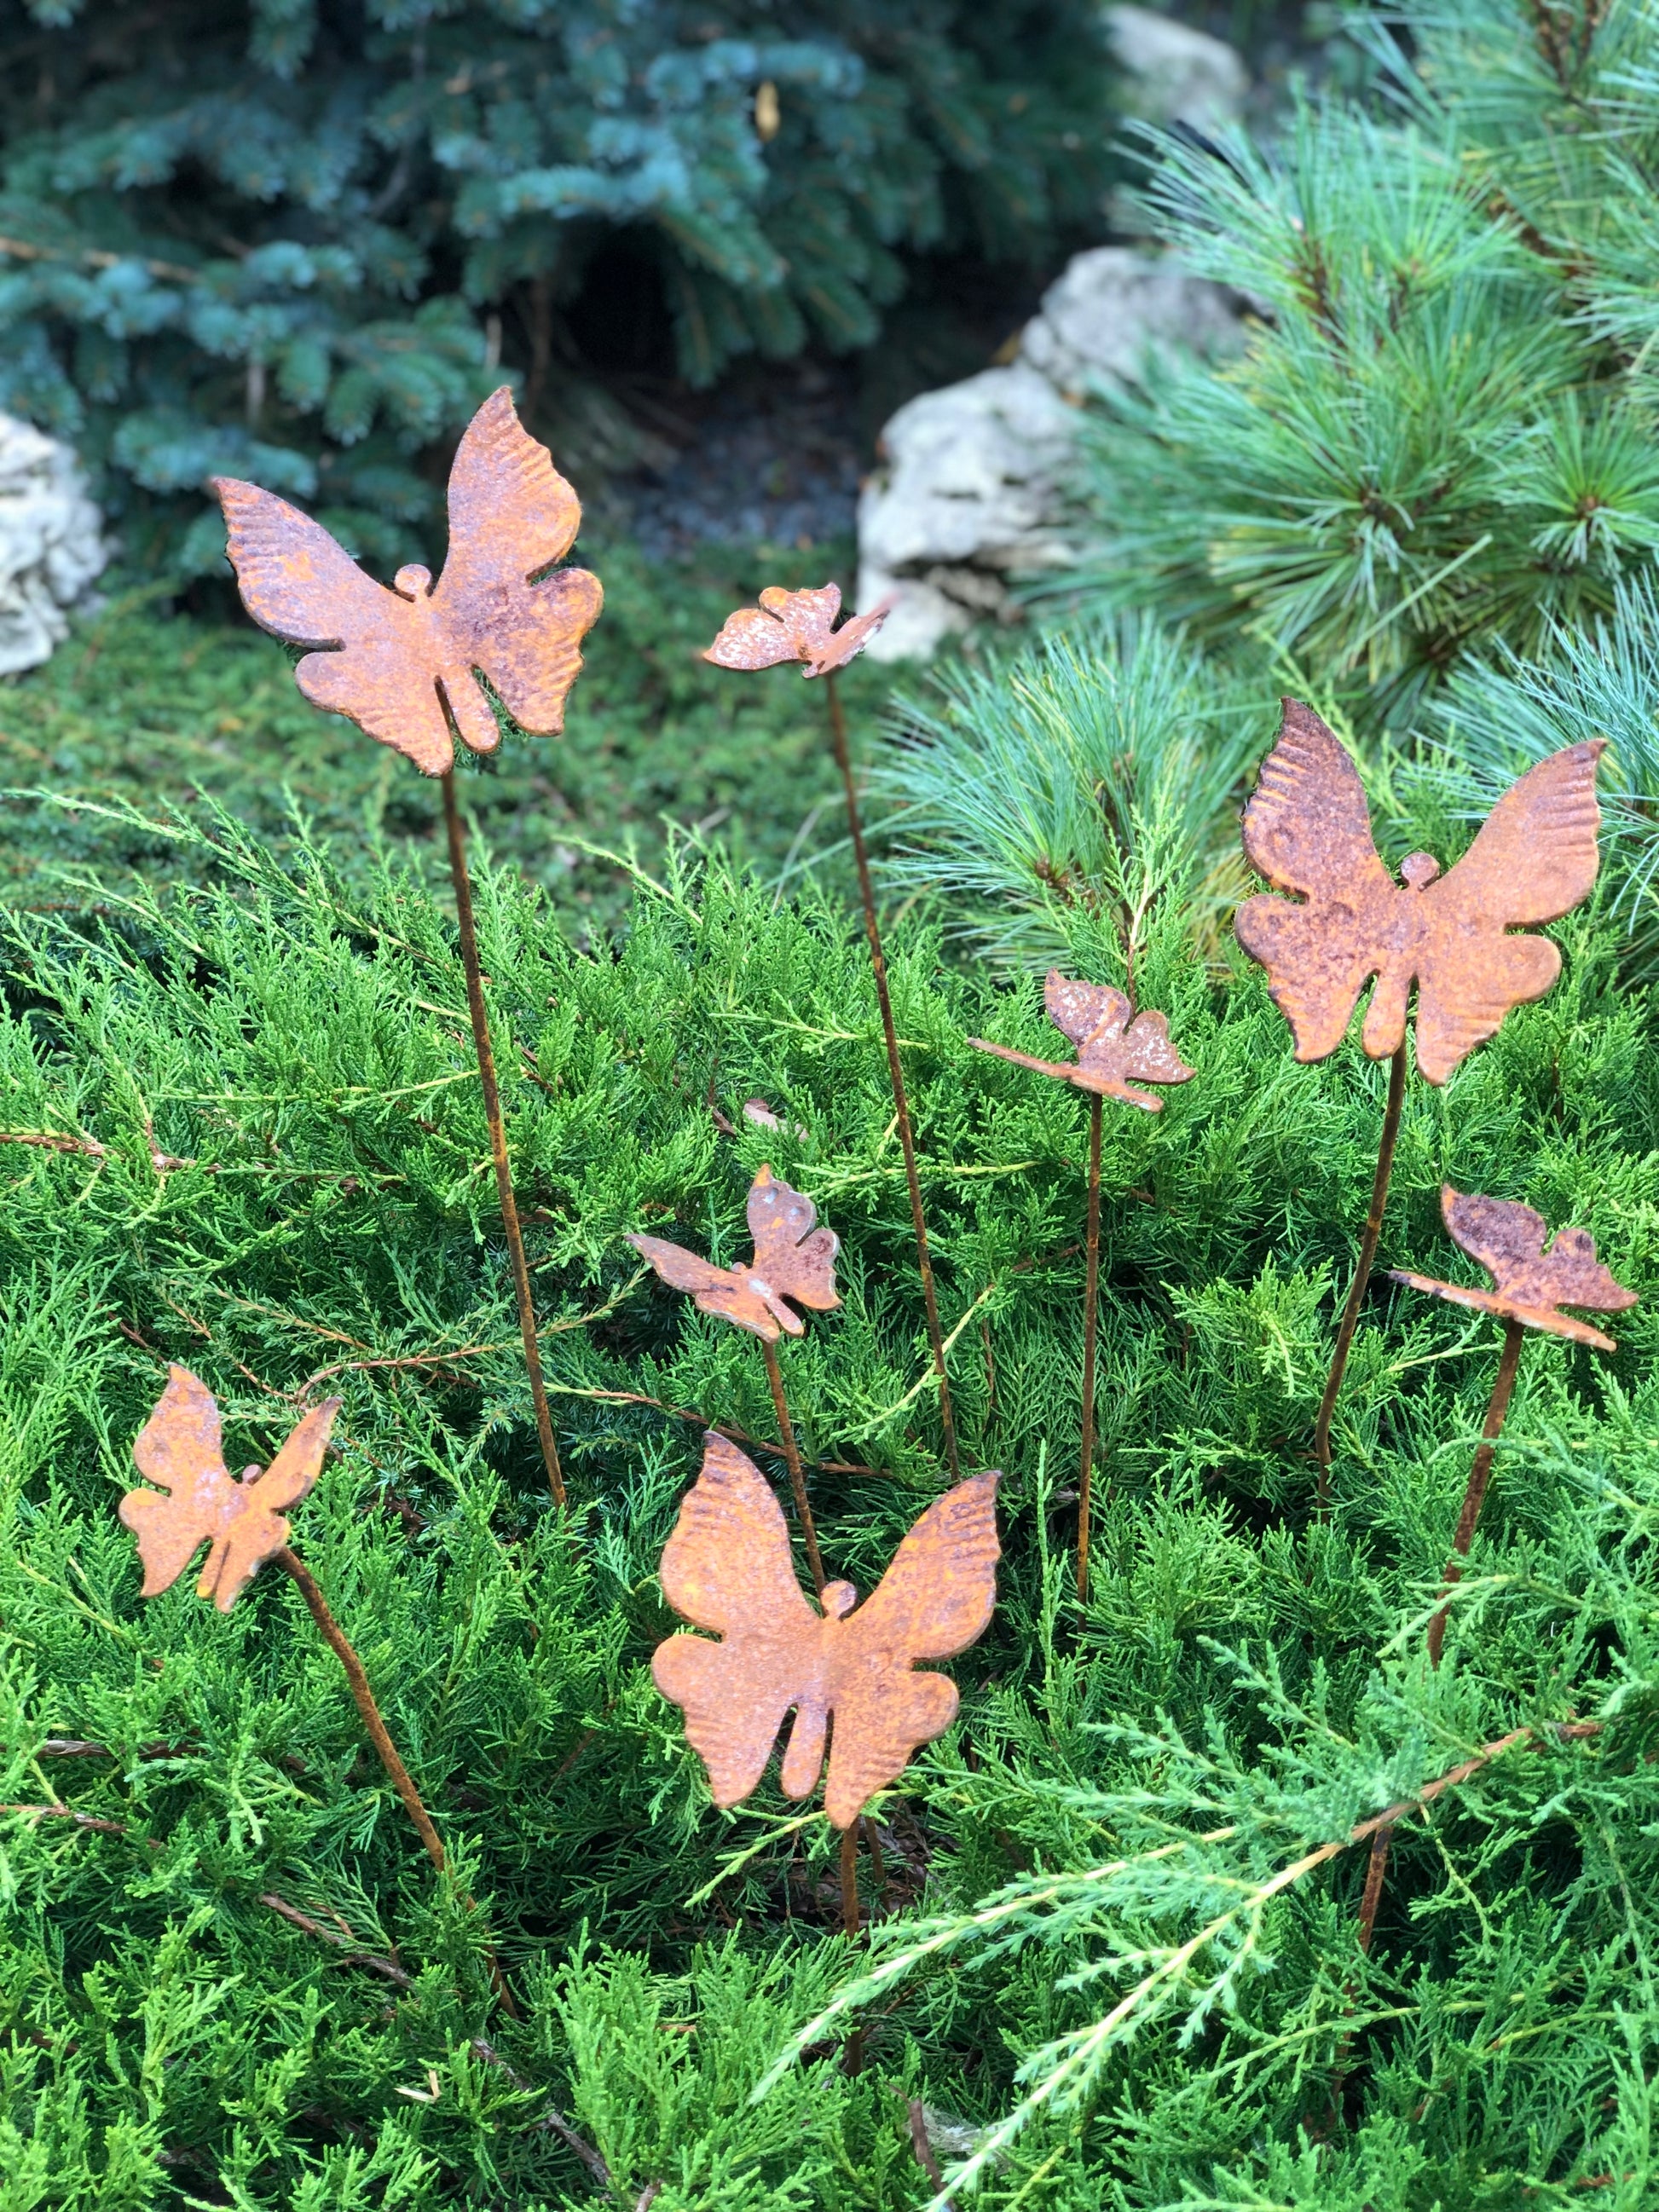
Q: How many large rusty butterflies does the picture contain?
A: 3